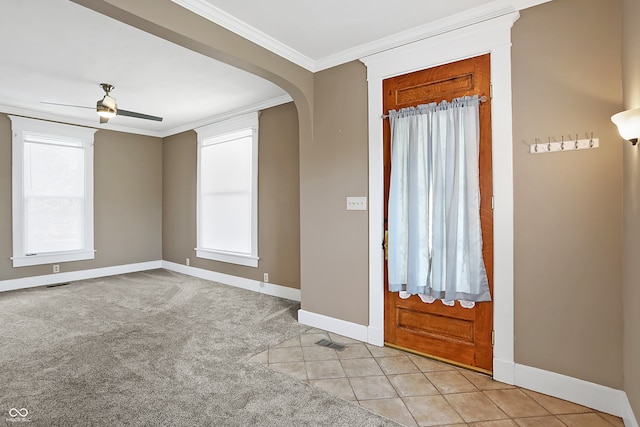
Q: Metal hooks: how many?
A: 5